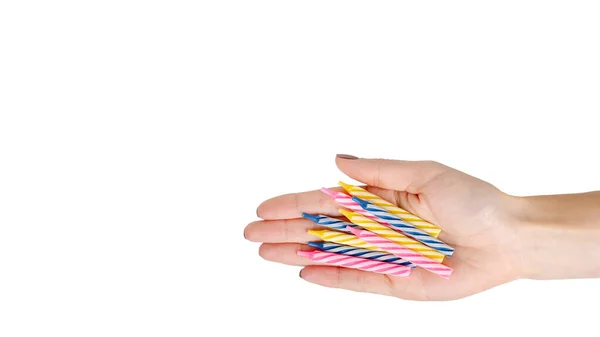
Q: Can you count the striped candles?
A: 9